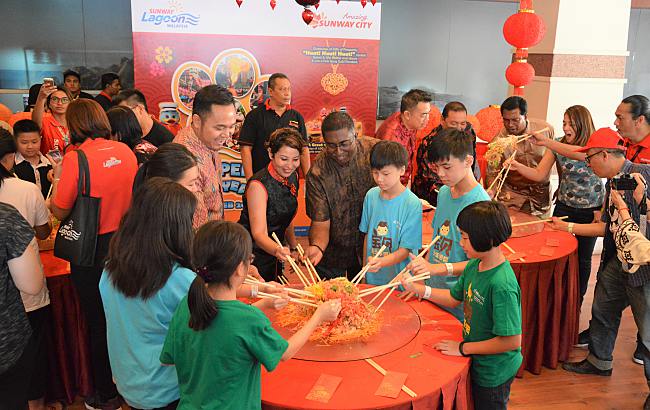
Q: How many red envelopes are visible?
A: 5